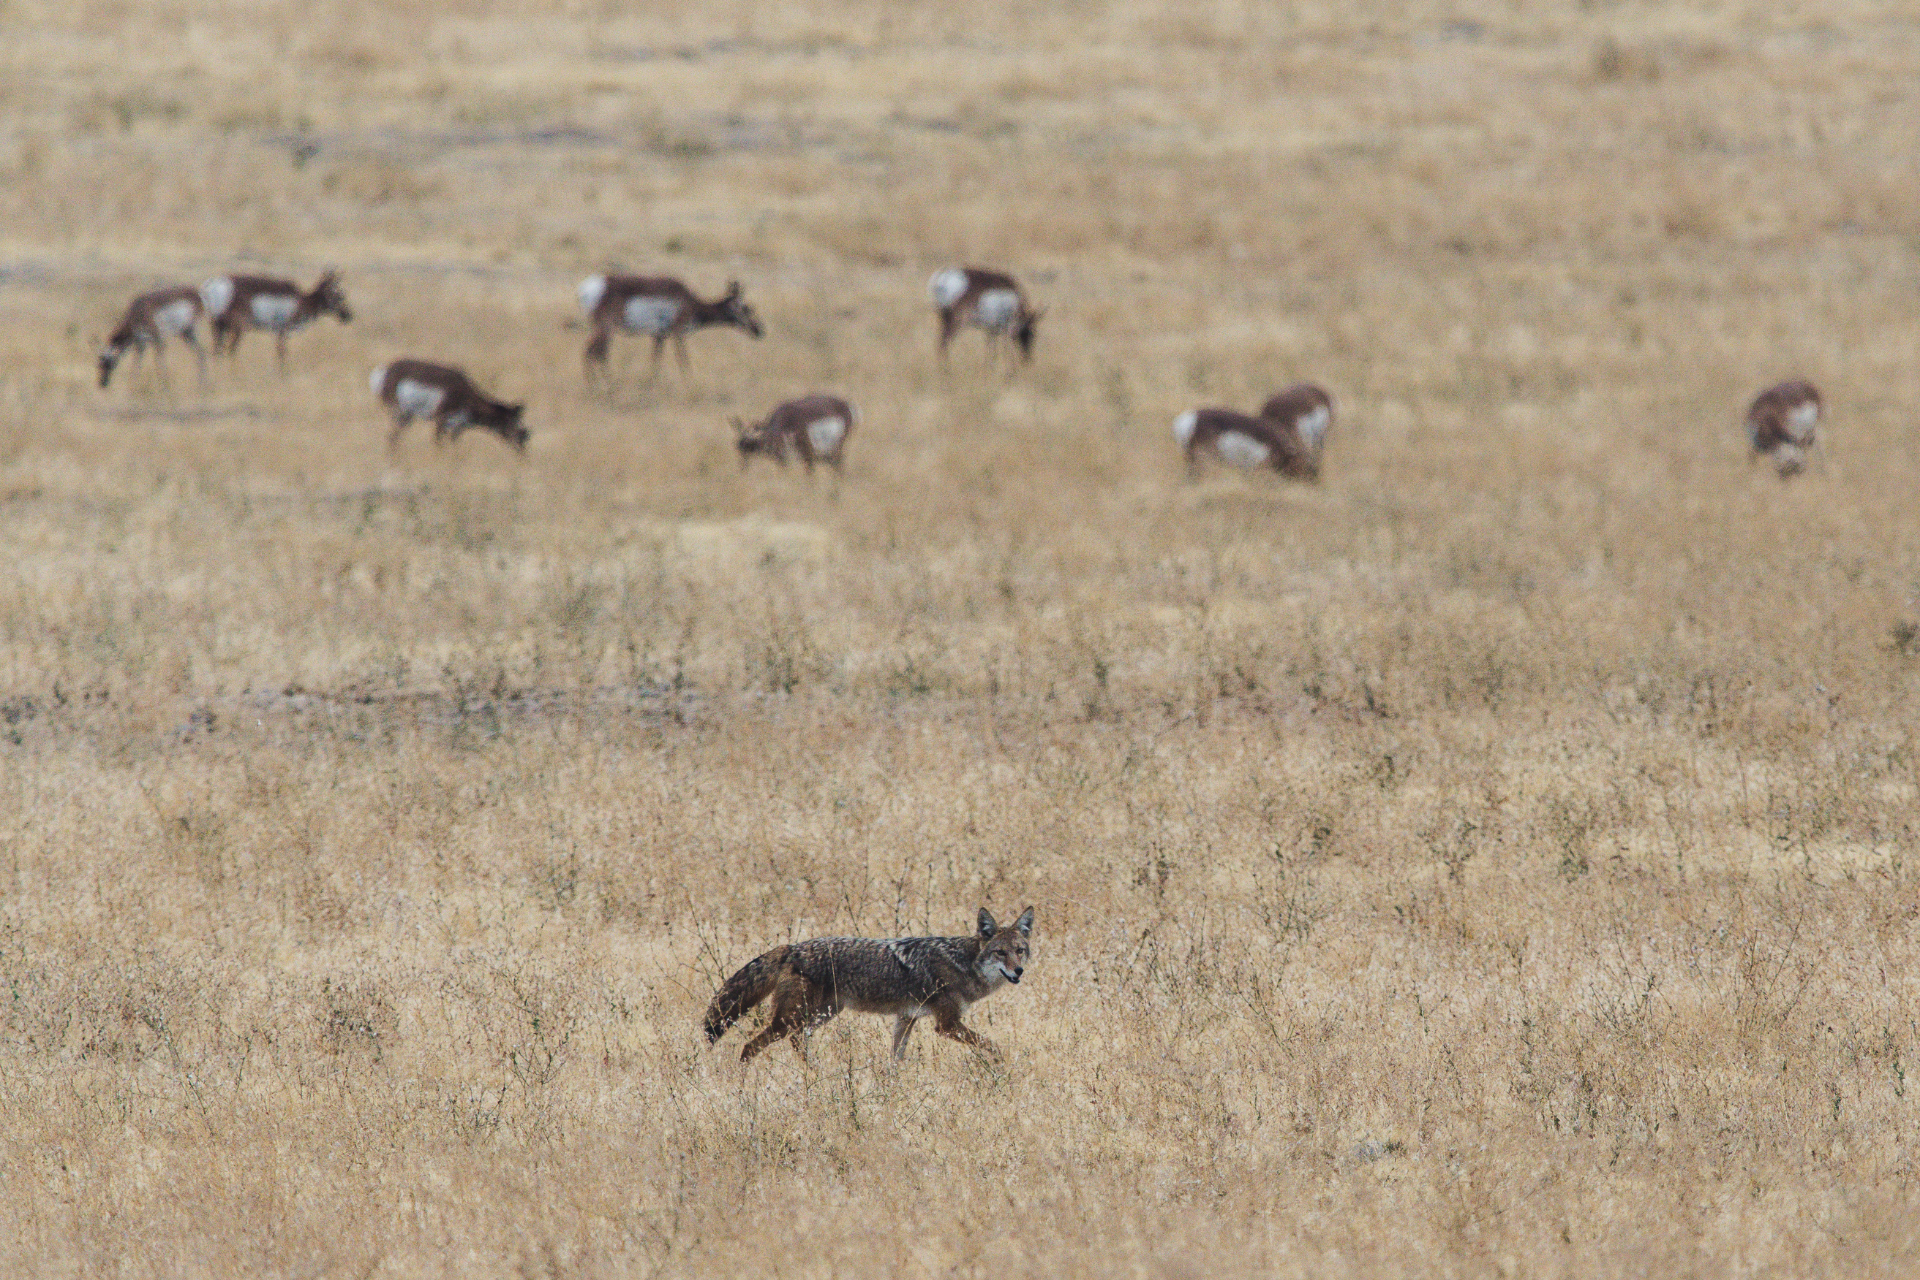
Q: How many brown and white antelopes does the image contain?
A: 9